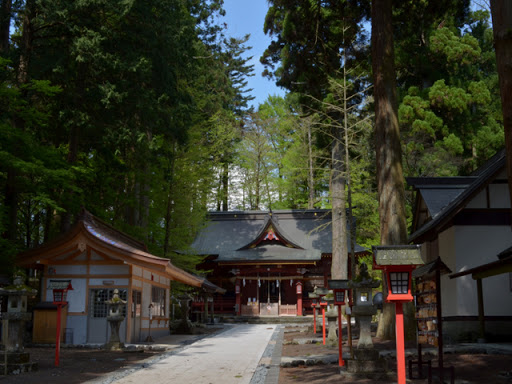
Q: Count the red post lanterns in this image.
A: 5